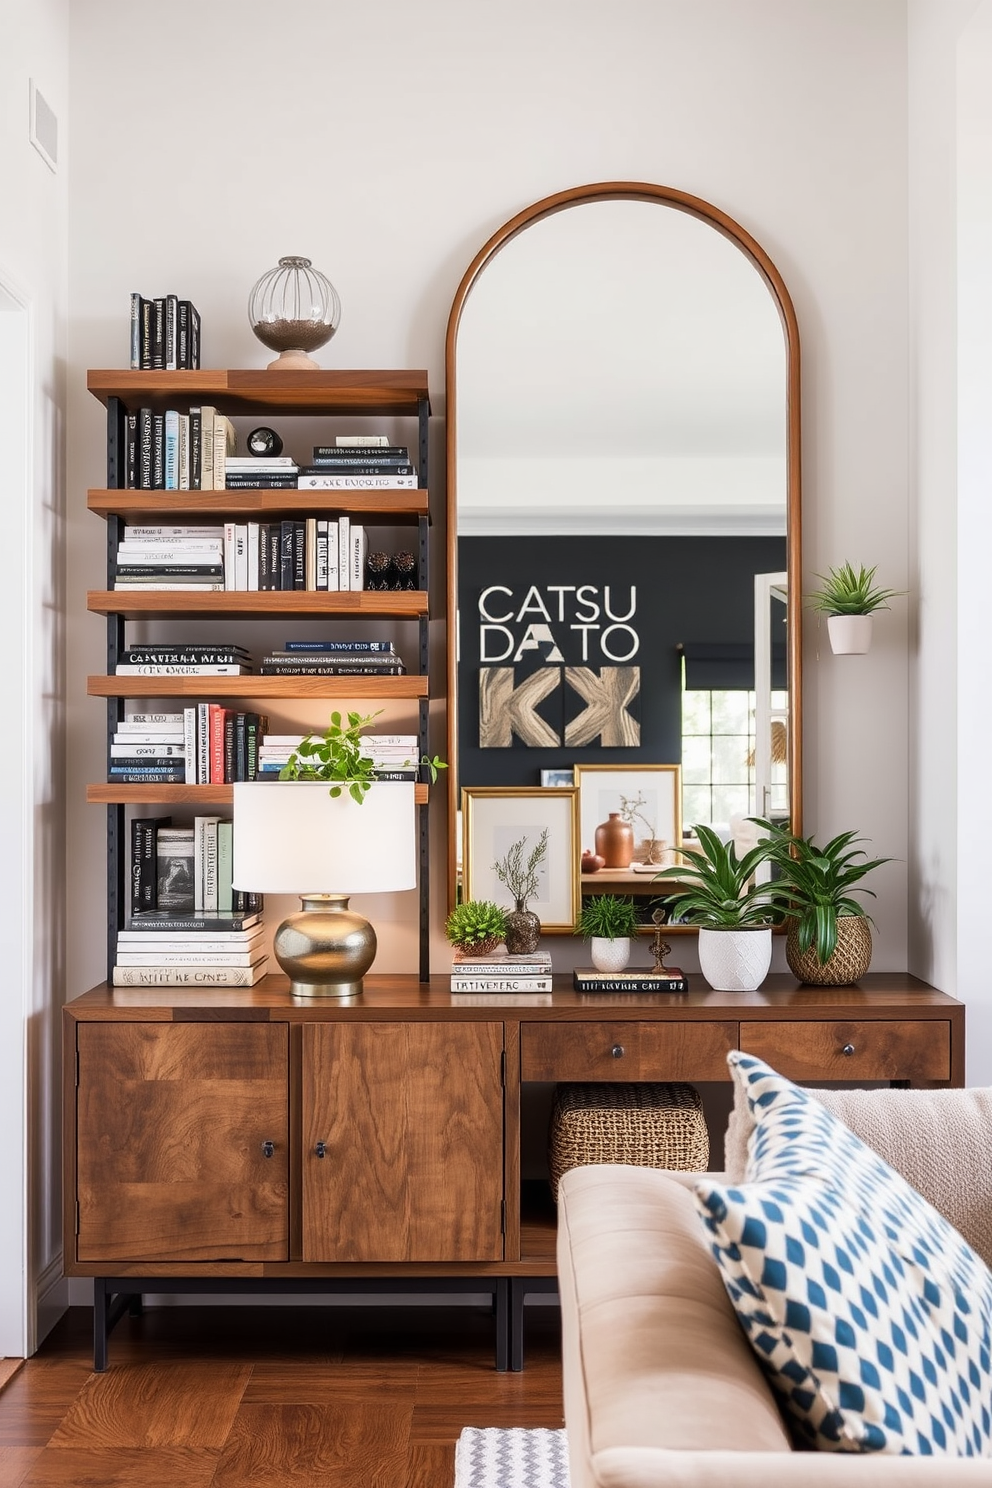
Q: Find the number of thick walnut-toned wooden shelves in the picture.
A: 5